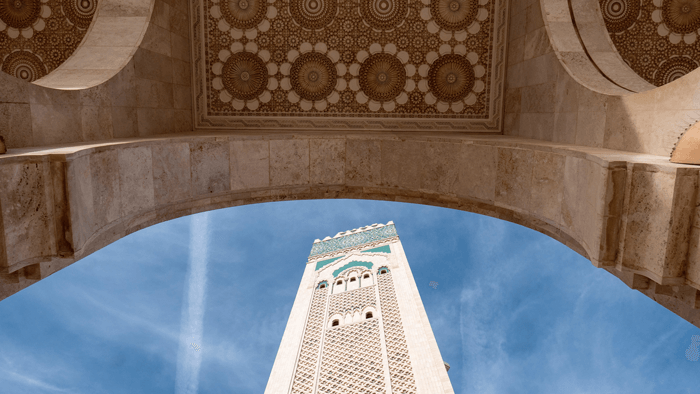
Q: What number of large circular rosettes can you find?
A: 14